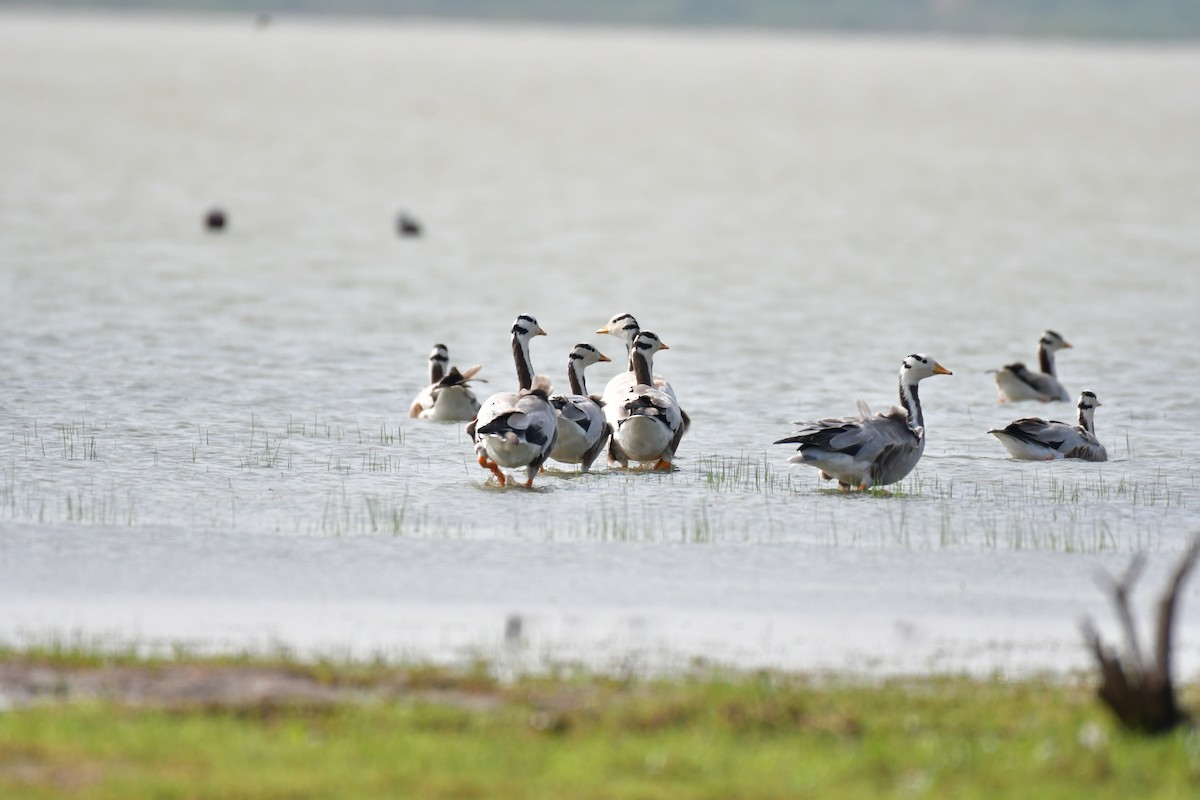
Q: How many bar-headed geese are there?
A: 8